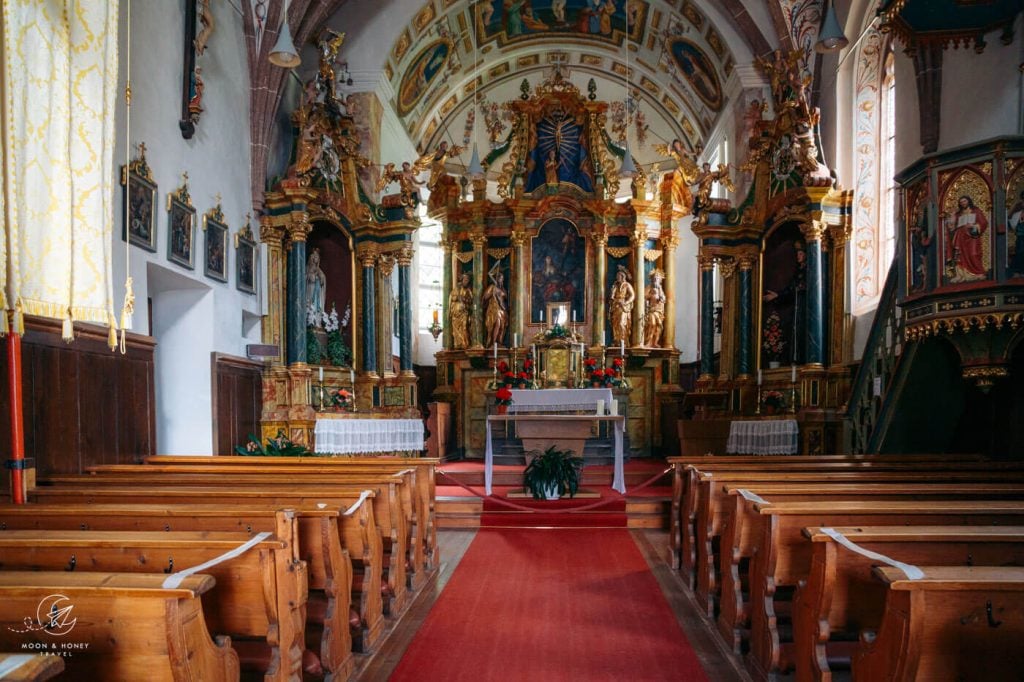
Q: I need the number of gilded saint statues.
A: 4